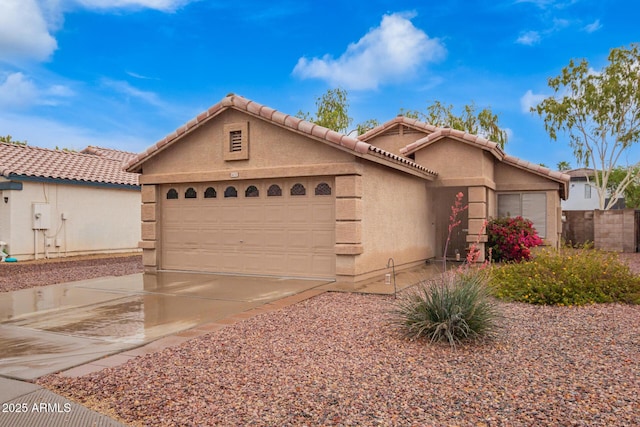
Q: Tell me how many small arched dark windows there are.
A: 8